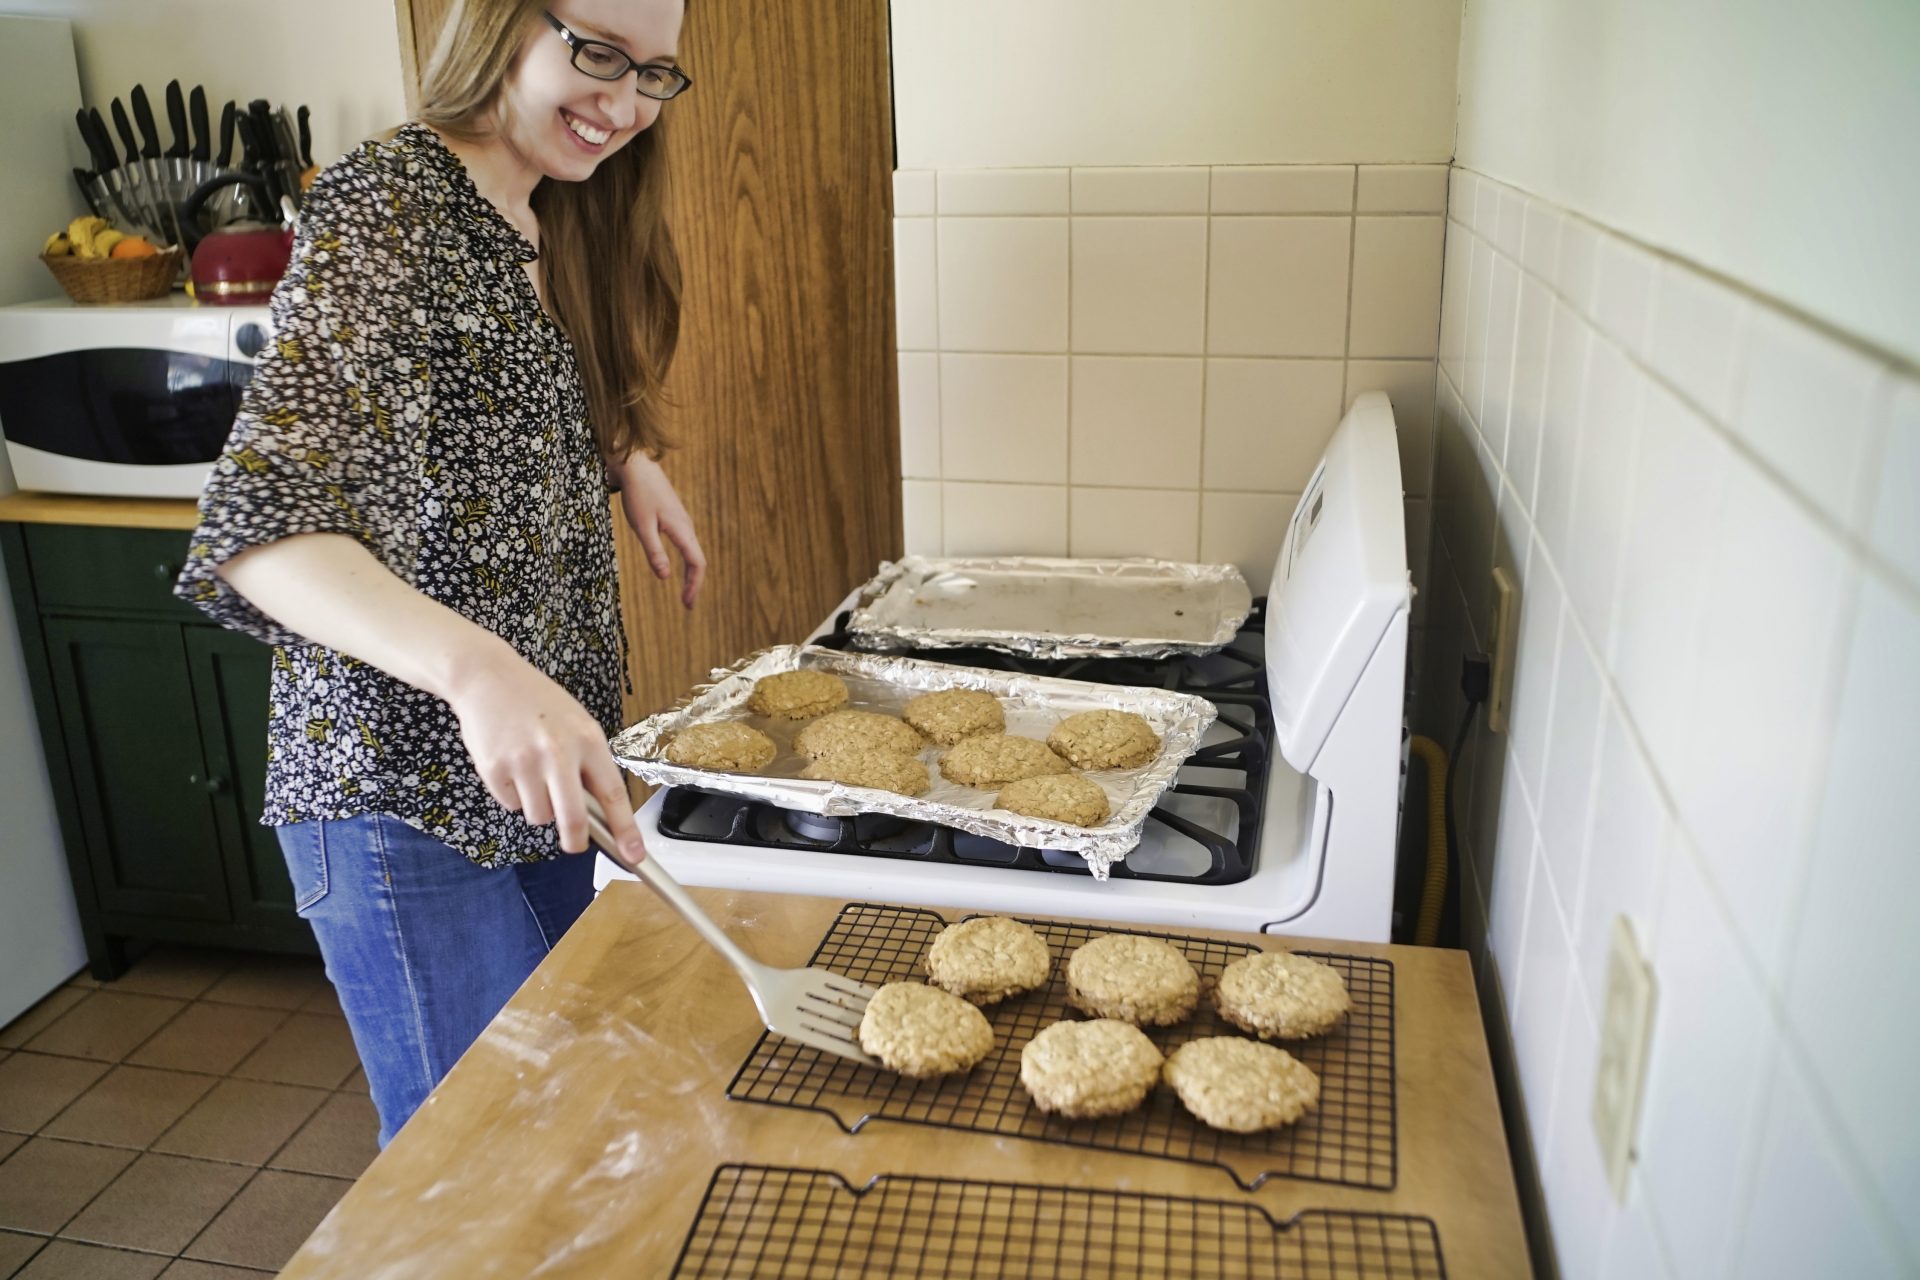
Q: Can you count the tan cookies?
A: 14